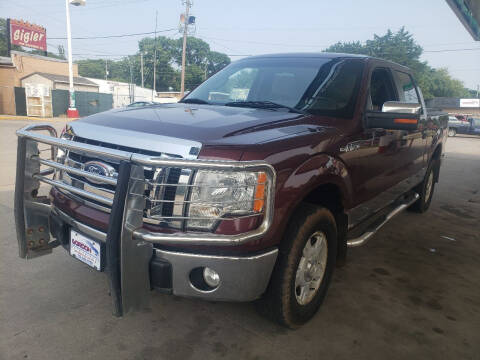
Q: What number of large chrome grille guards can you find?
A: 1